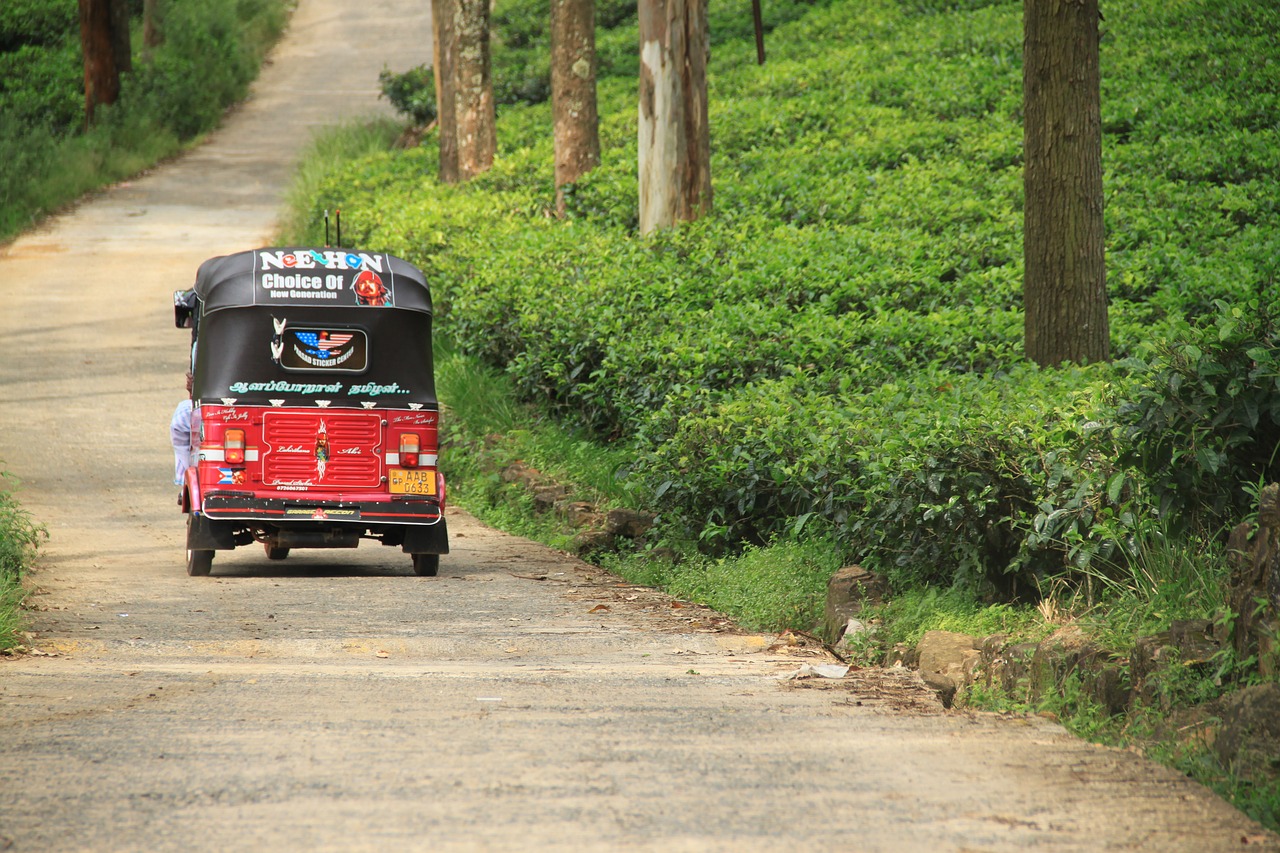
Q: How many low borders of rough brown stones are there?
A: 1